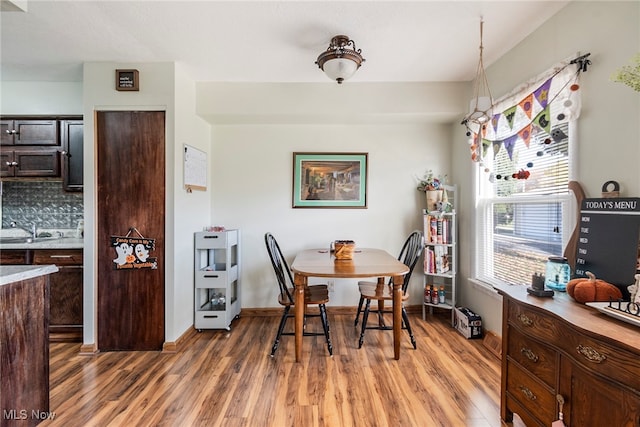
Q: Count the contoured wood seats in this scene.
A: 2